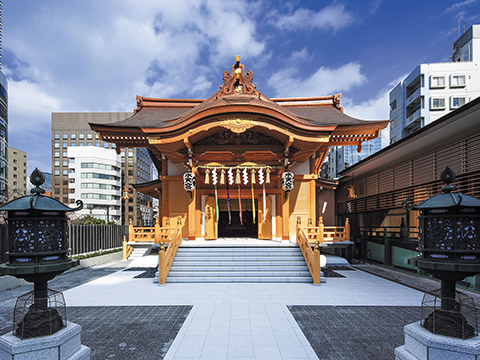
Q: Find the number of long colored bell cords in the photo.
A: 5